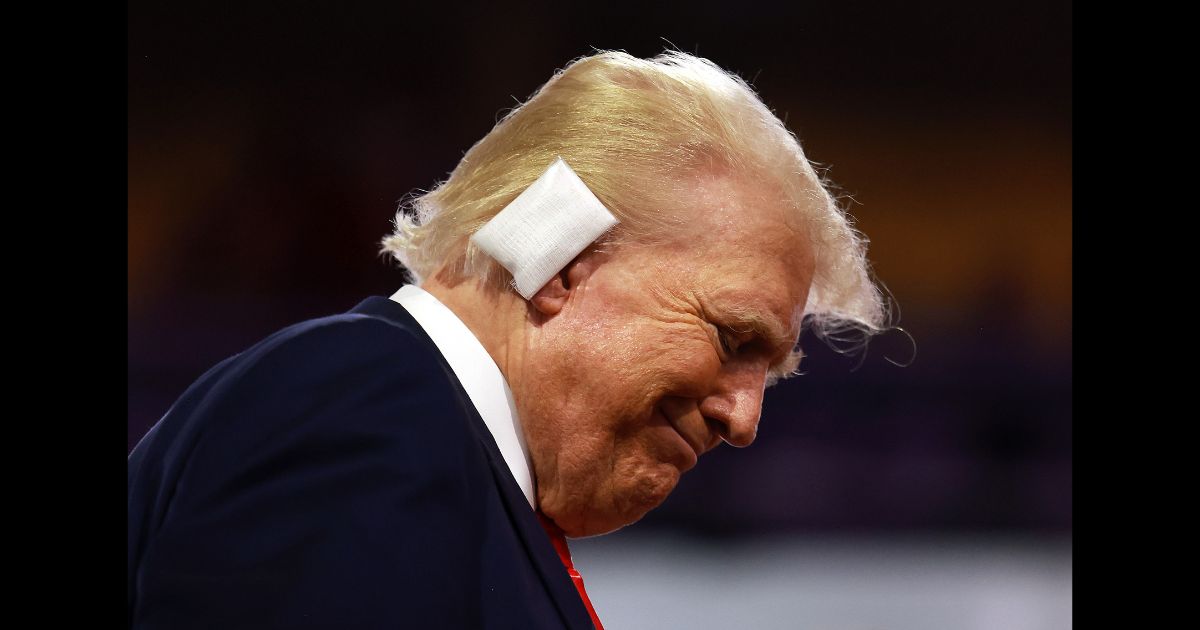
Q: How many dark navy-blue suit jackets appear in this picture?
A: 1